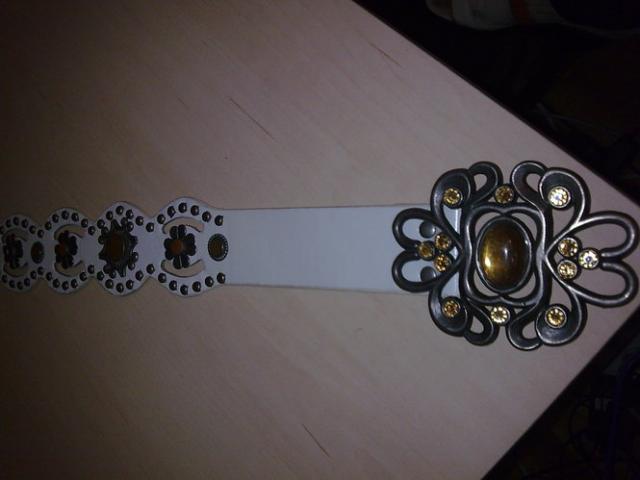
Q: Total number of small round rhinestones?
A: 12